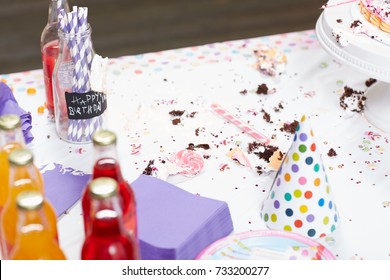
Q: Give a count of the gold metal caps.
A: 5